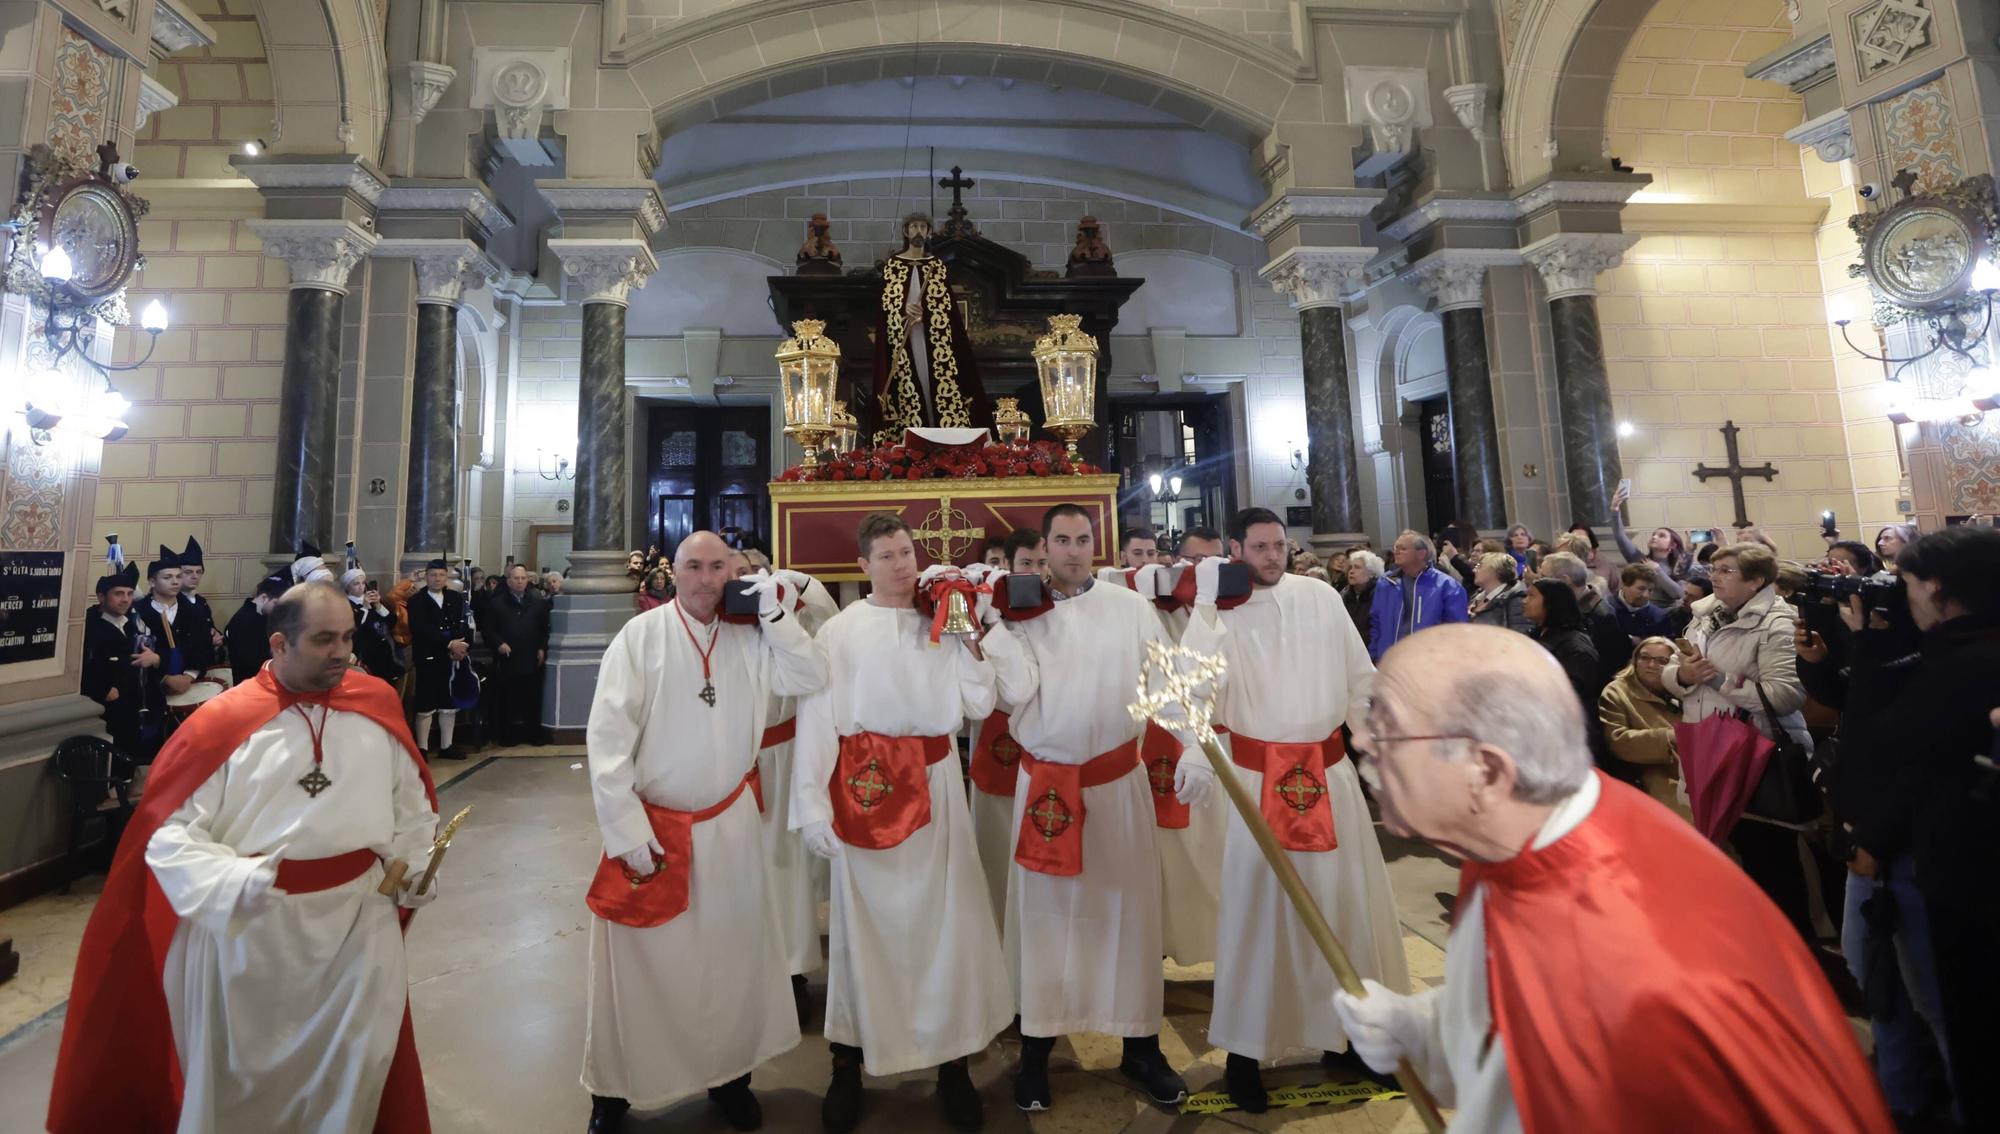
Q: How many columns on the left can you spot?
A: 3